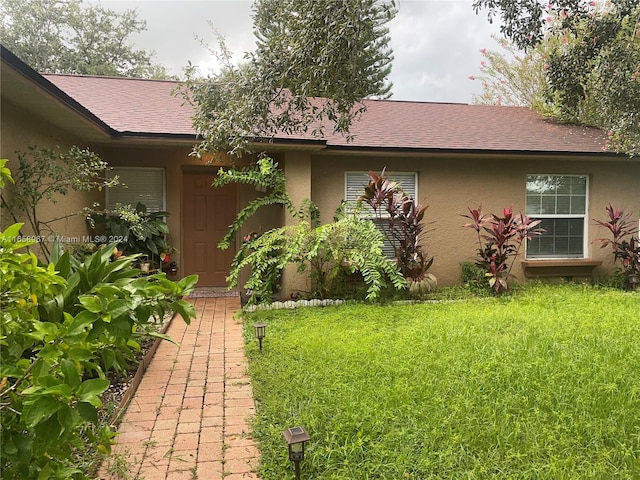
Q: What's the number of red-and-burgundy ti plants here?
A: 3